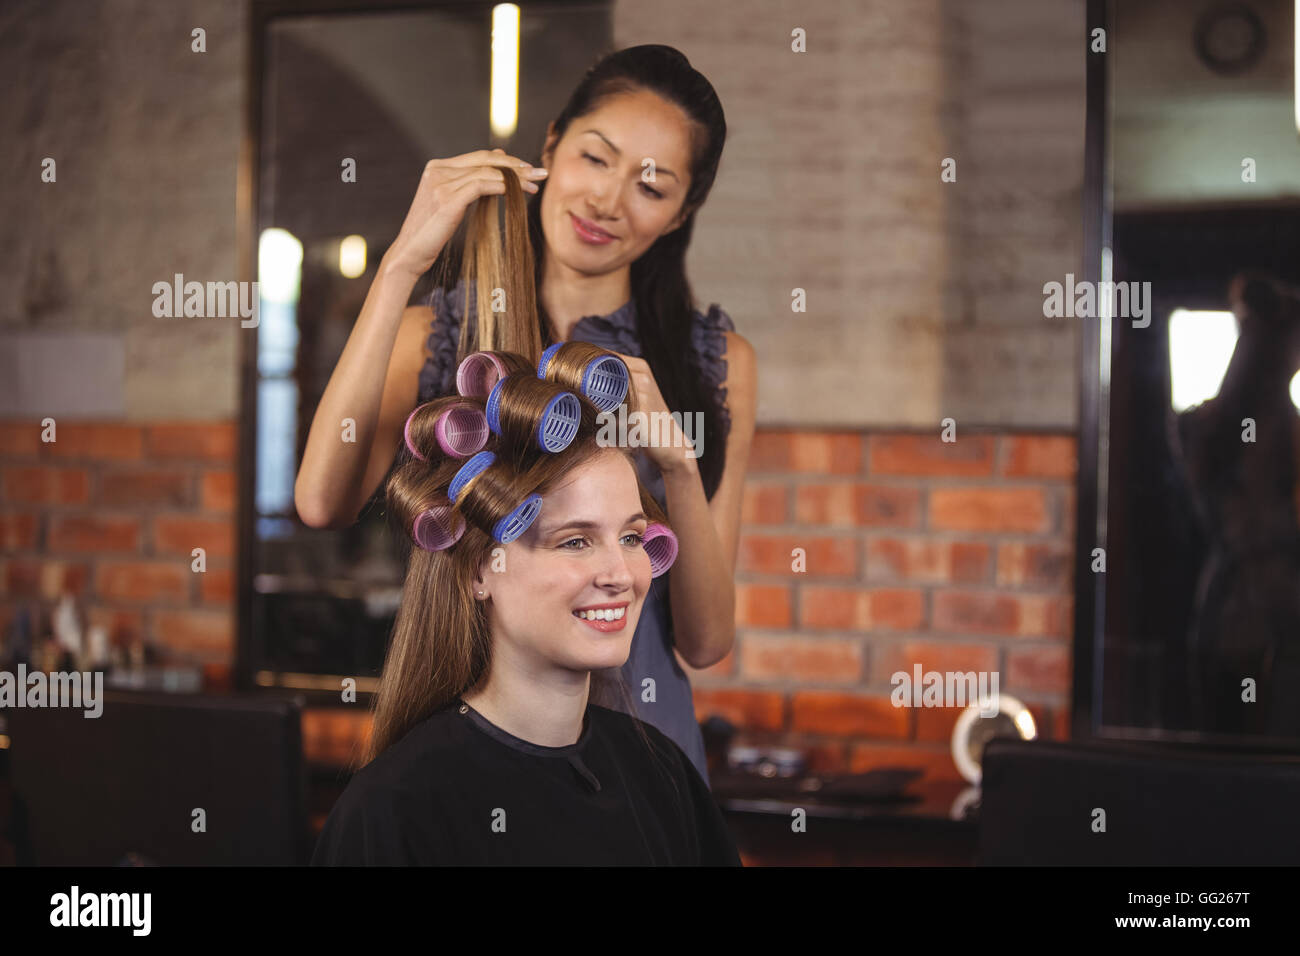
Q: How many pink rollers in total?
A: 4